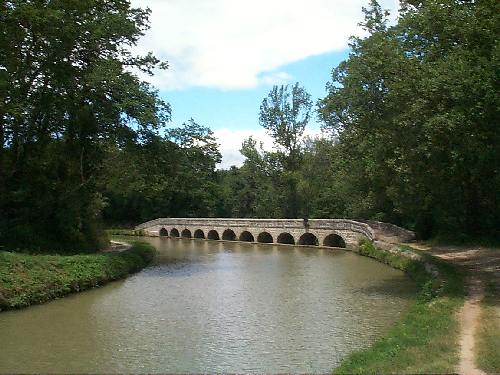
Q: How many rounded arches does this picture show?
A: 11